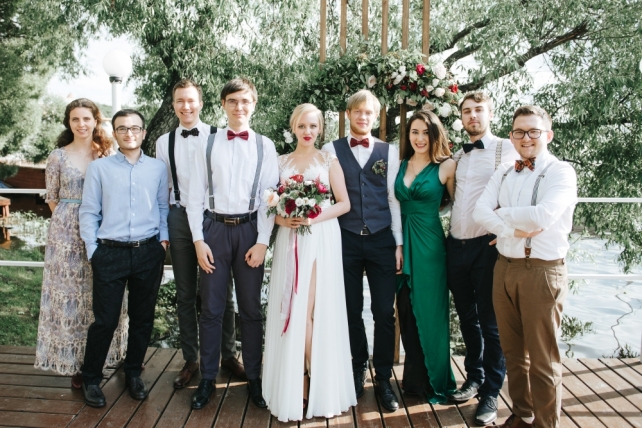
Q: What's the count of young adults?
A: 9